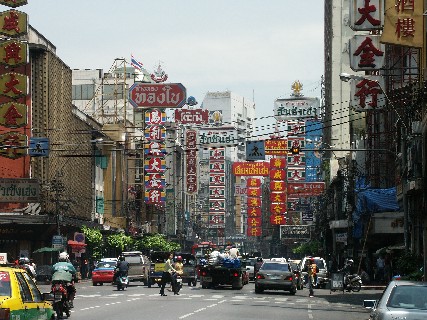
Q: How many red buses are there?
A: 1